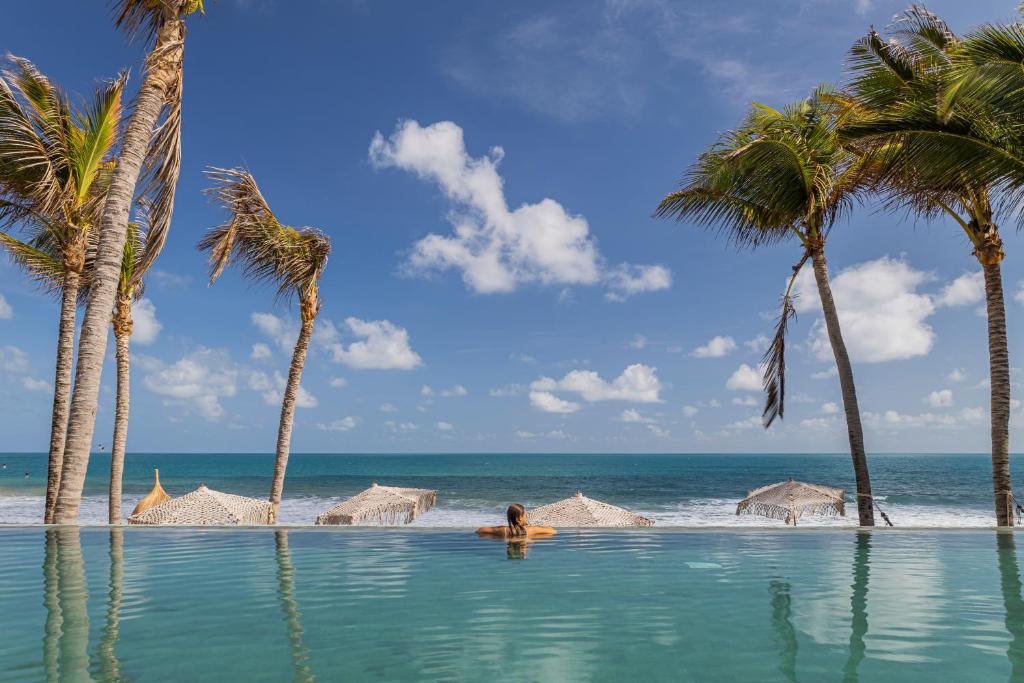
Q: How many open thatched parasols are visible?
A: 4